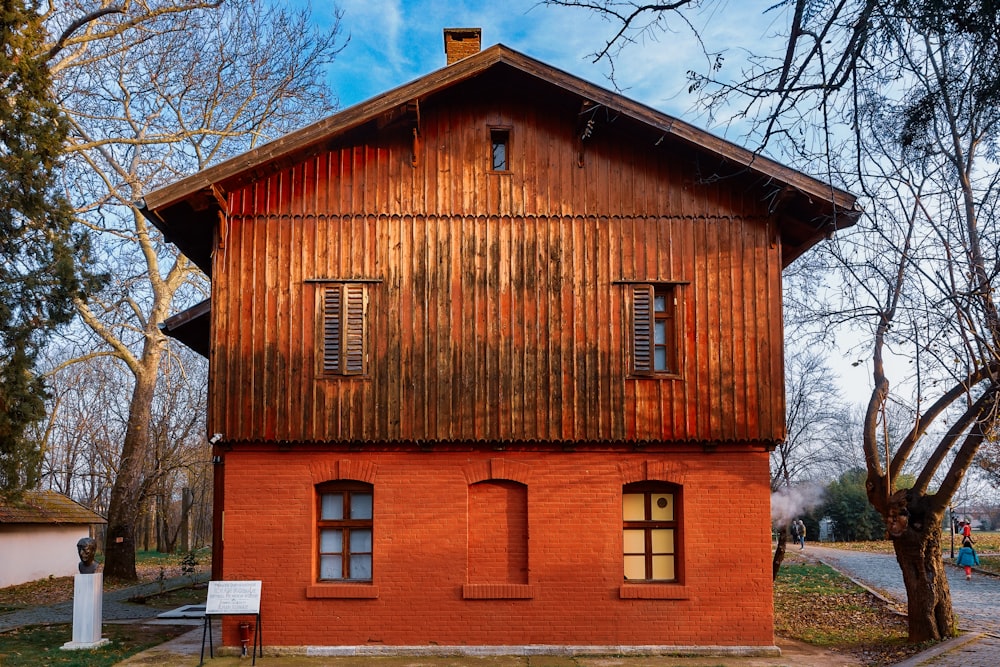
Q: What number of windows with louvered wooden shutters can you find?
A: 2